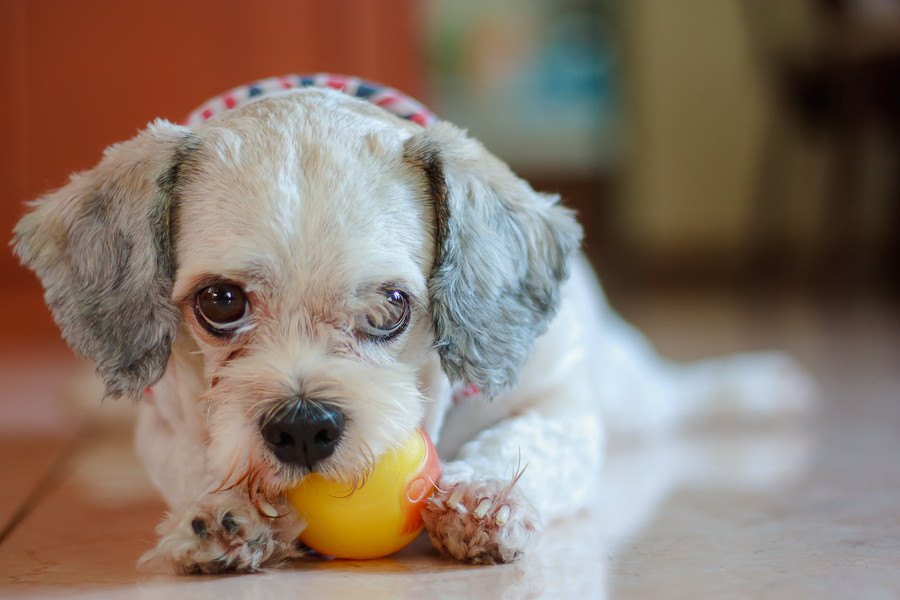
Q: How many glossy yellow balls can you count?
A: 1